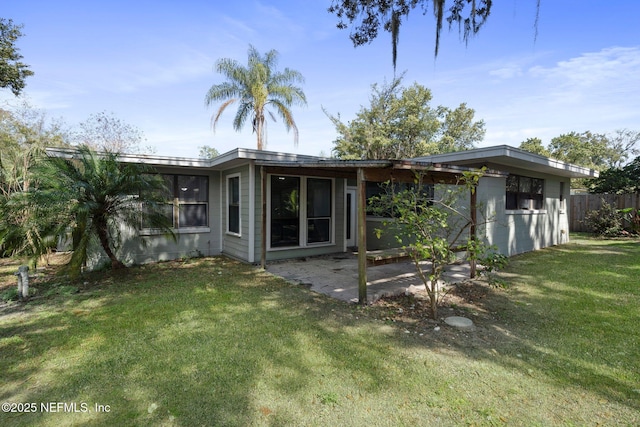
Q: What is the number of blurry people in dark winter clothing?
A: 0